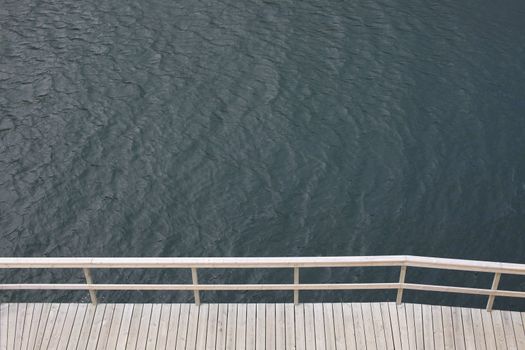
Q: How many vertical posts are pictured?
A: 5